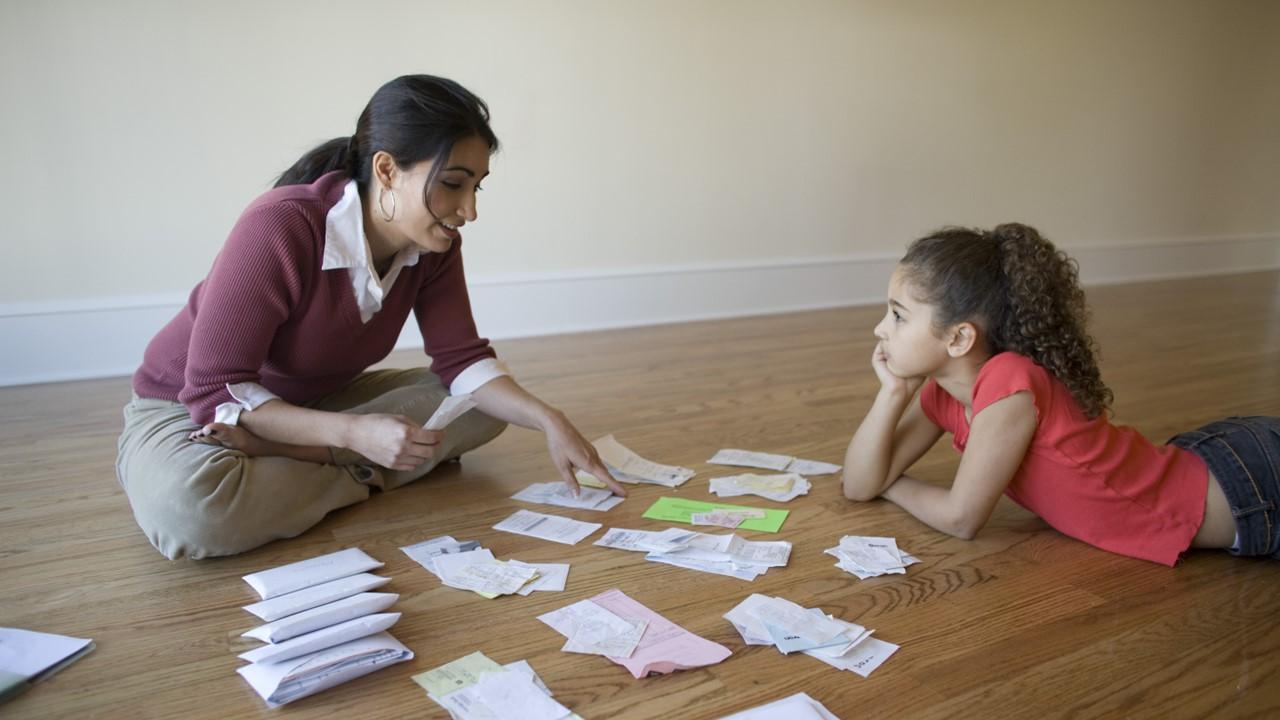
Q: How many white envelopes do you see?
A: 5